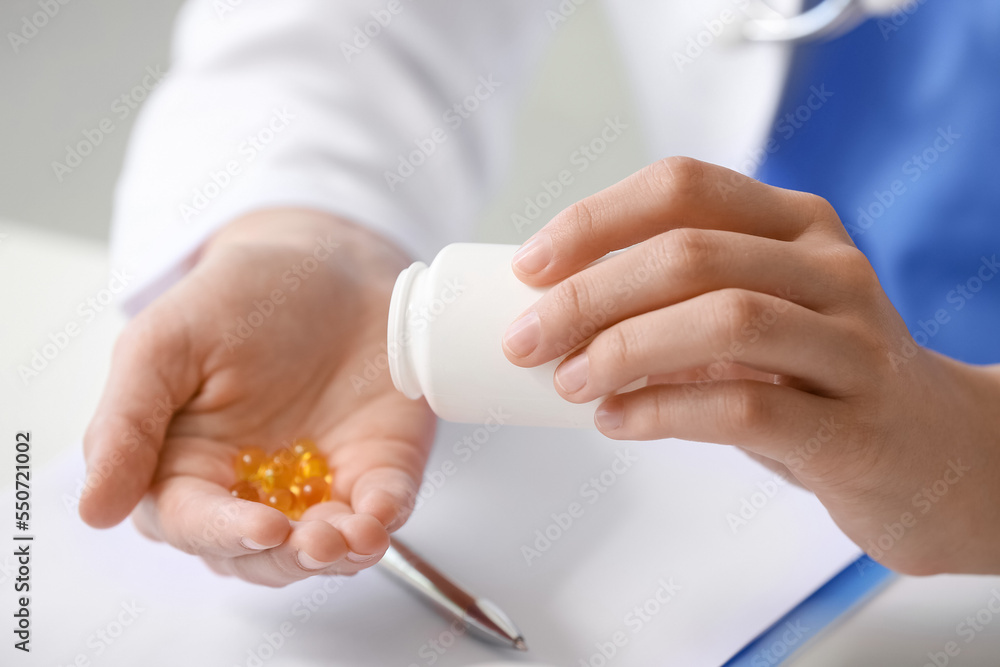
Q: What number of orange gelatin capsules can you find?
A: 8